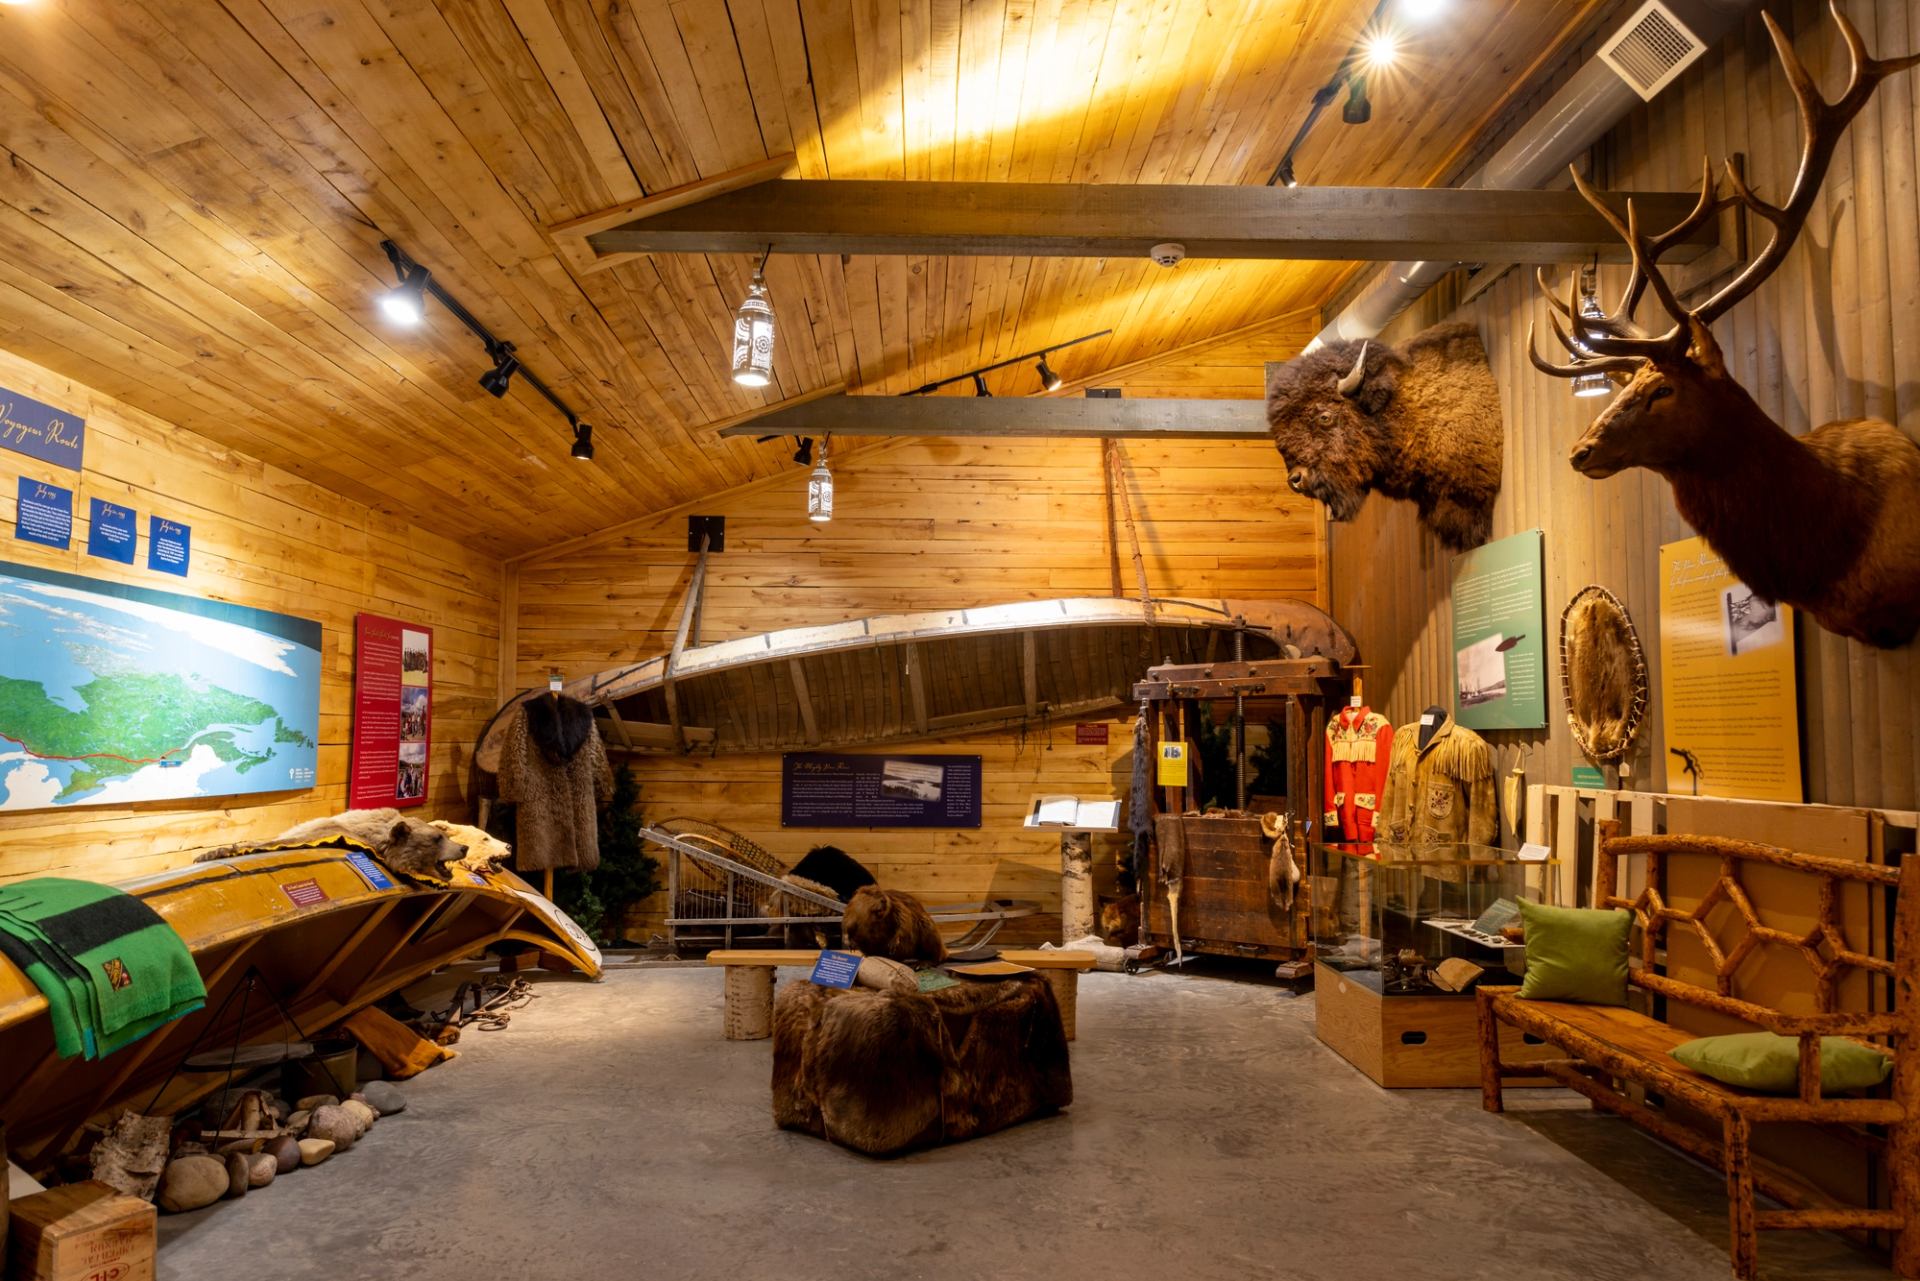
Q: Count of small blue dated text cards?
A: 3